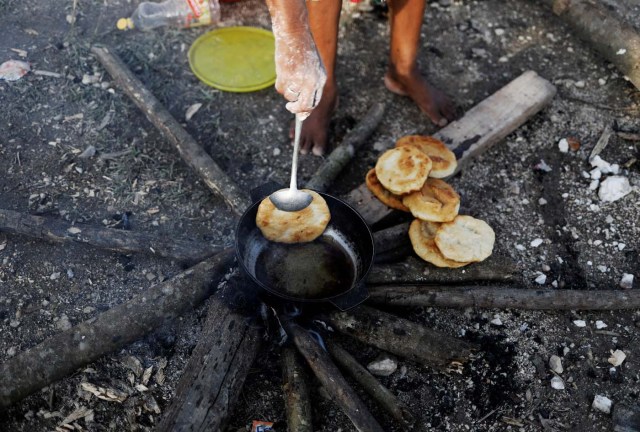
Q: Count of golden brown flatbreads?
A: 7